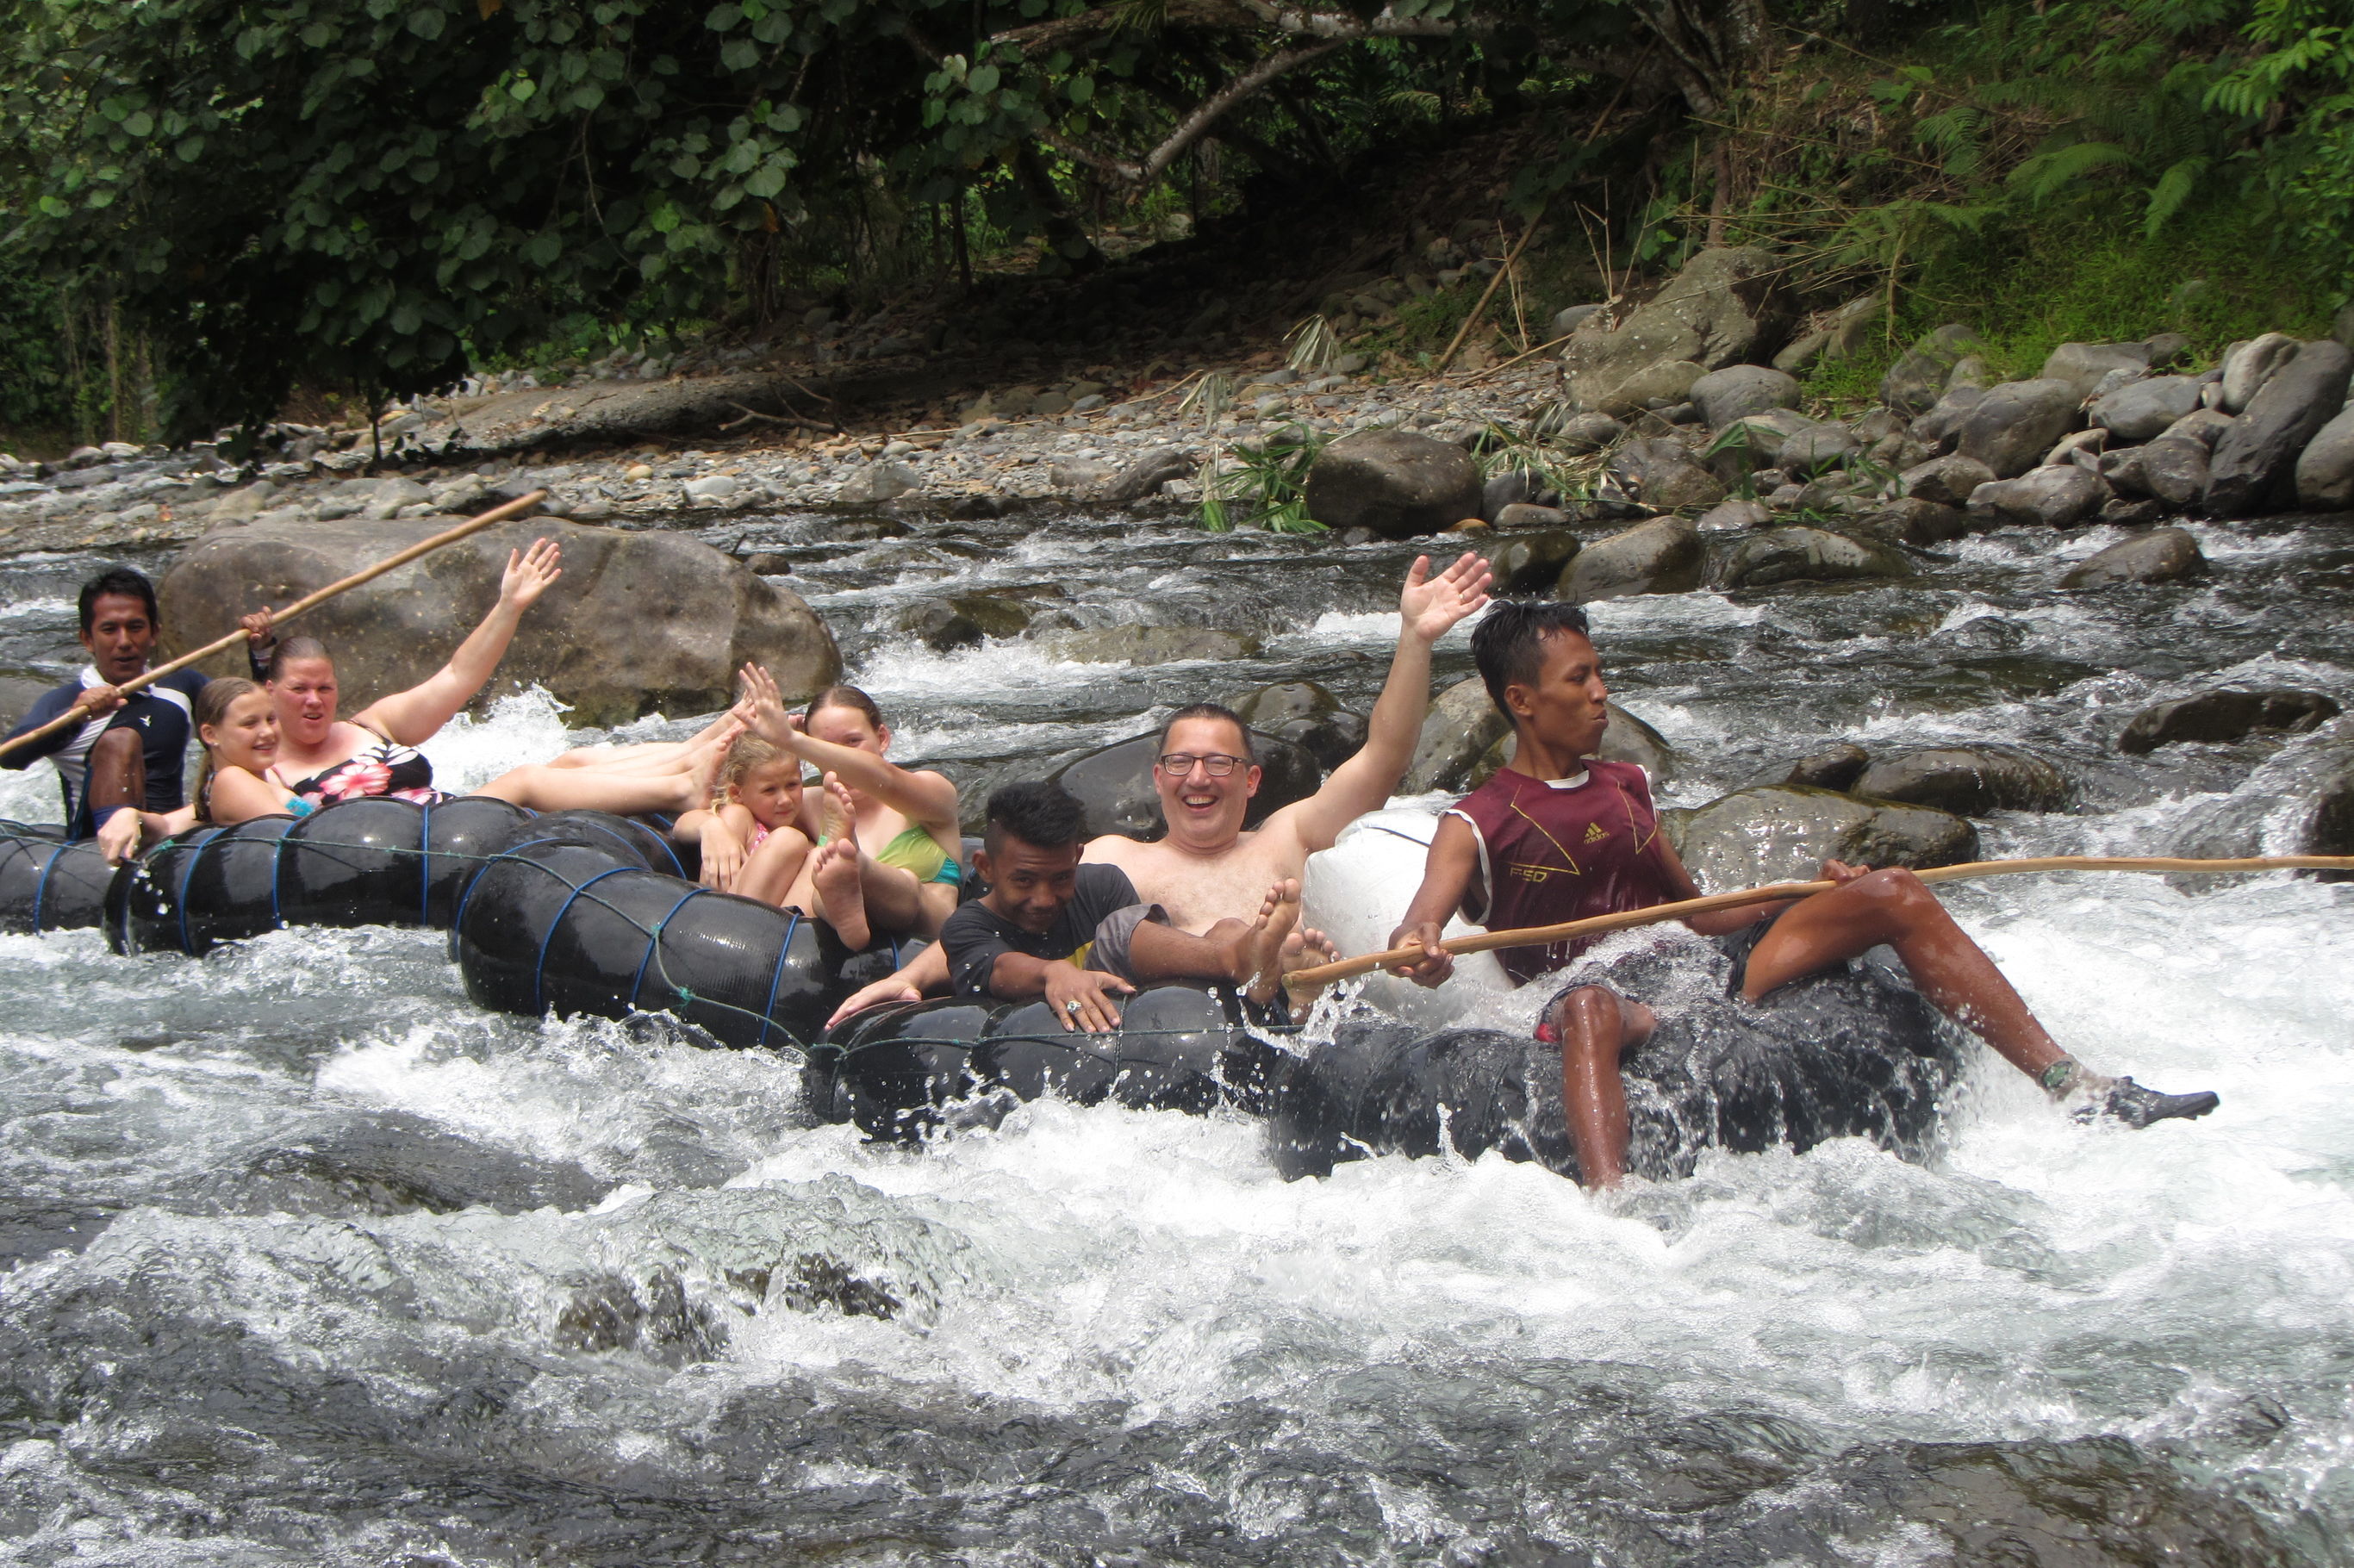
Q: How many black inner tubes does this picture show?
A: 5